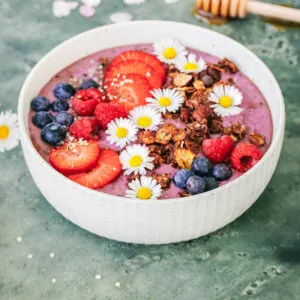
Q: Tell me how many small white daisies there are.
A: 9